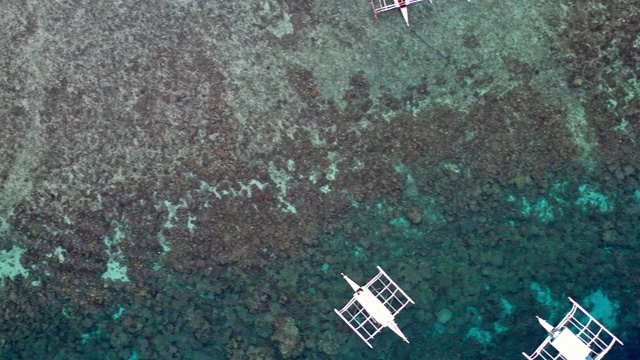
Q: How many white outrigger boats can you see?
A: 3